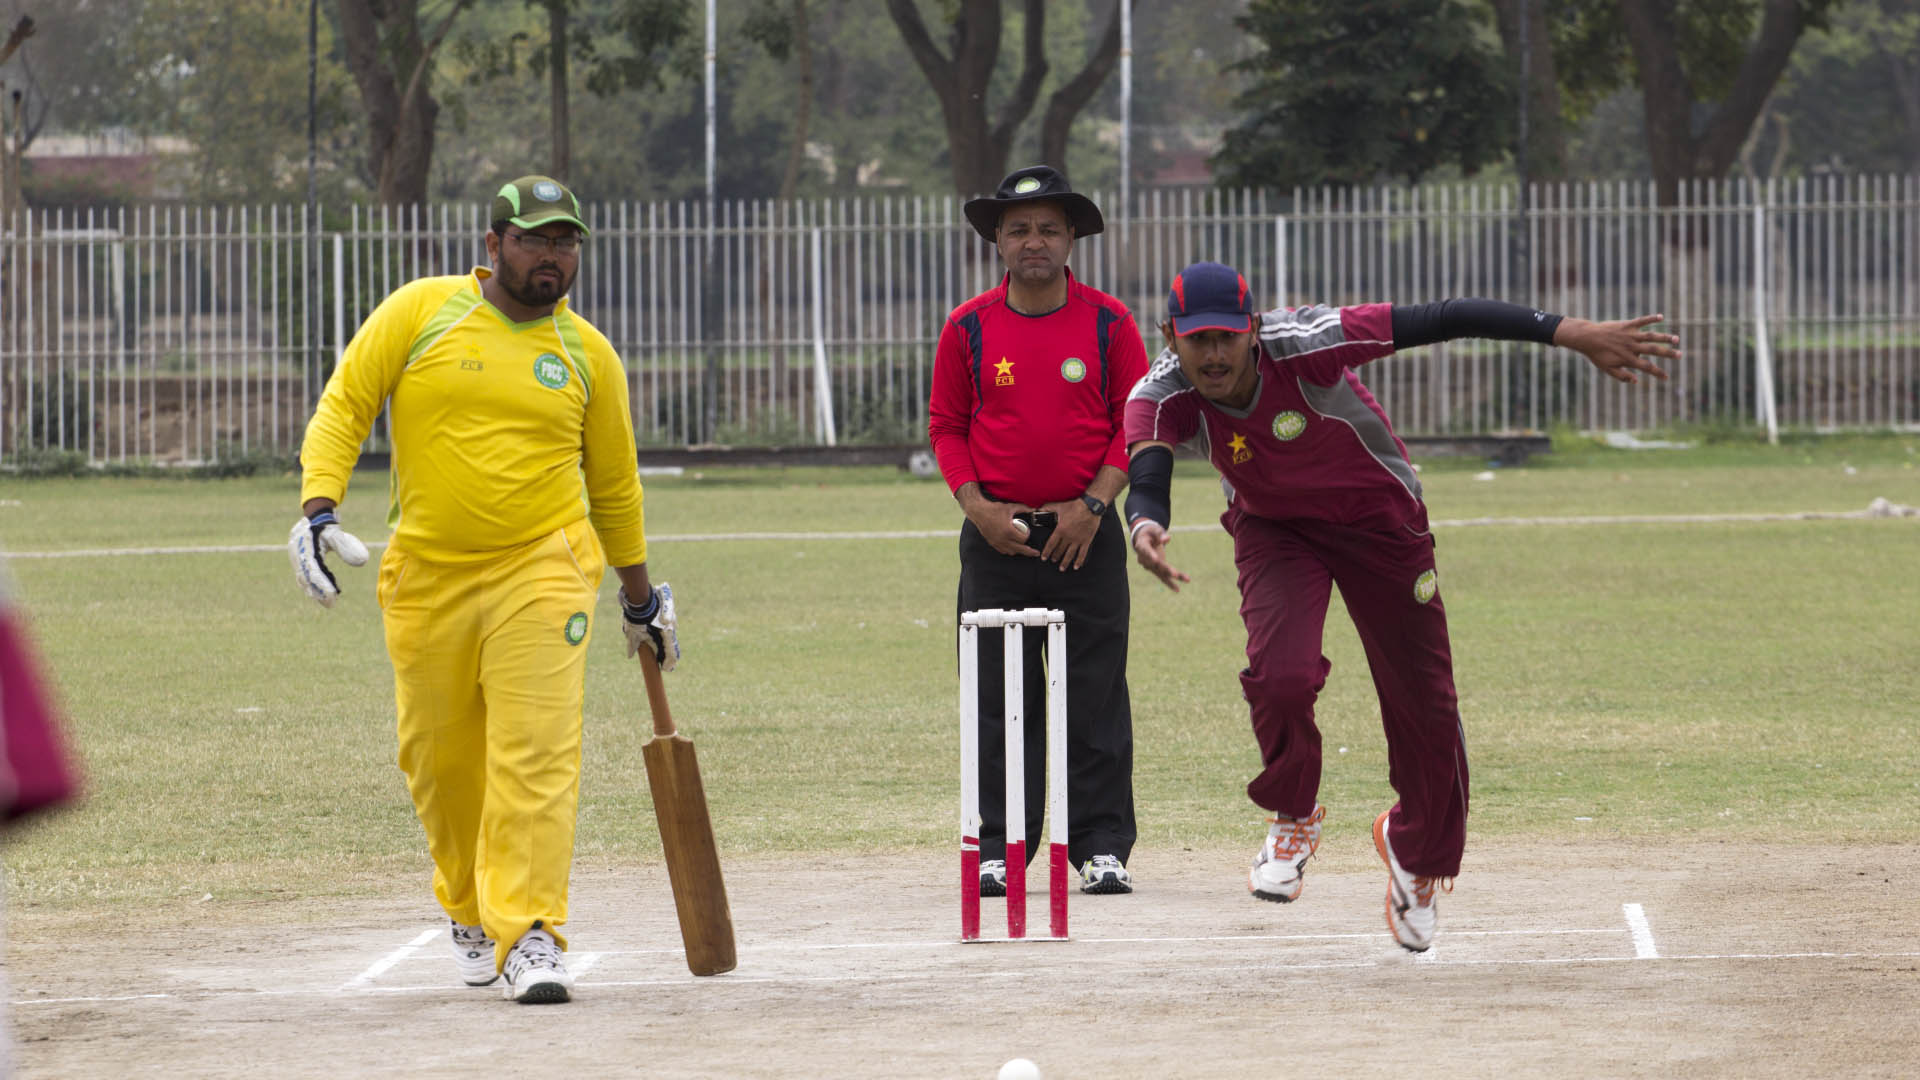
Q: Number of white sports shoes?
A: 6